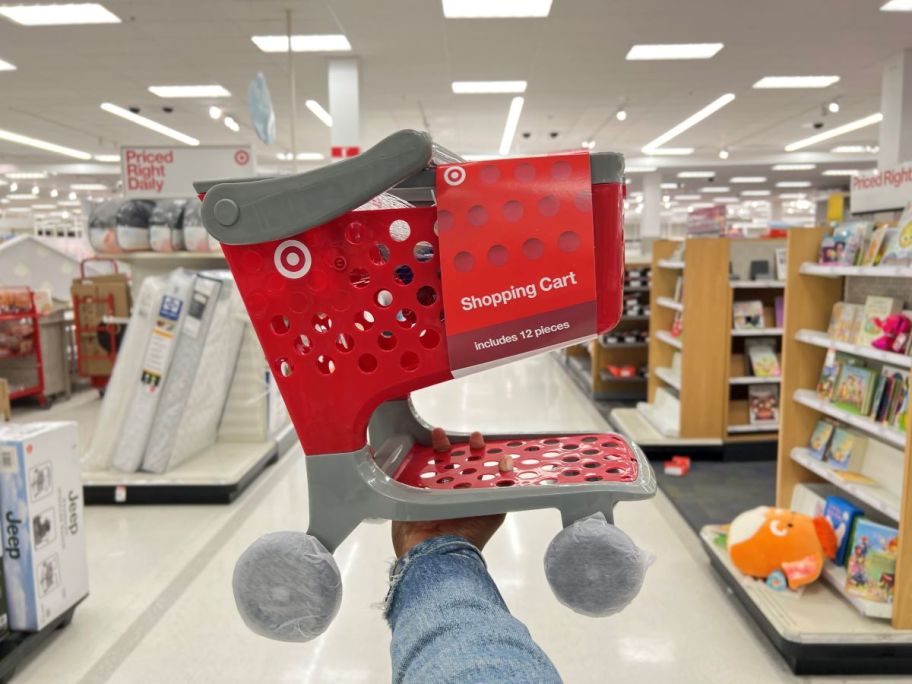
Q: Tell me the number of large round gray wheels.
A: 2